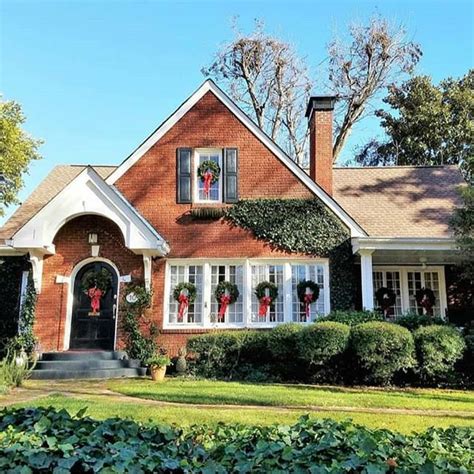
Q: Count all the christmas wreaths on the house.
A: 8